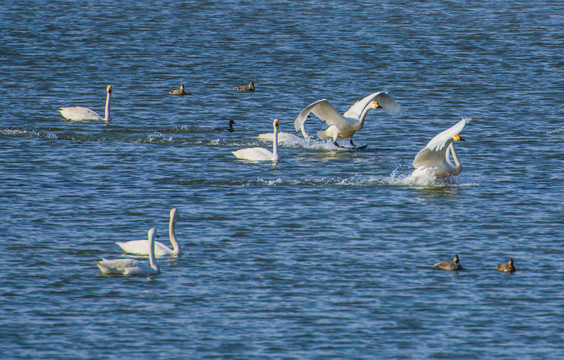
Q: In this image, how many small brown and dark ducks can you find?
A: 5